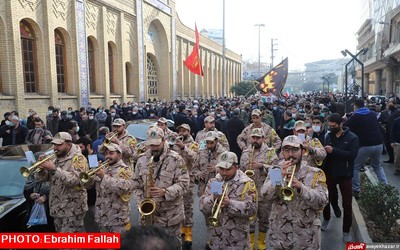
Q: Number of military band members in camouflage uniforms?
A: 13